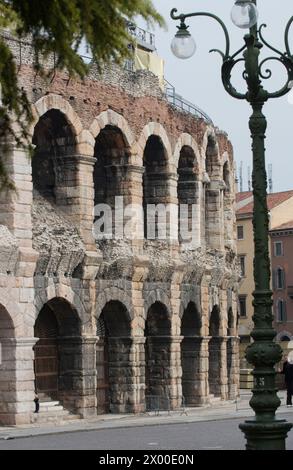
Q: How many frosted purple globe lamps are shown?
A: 0